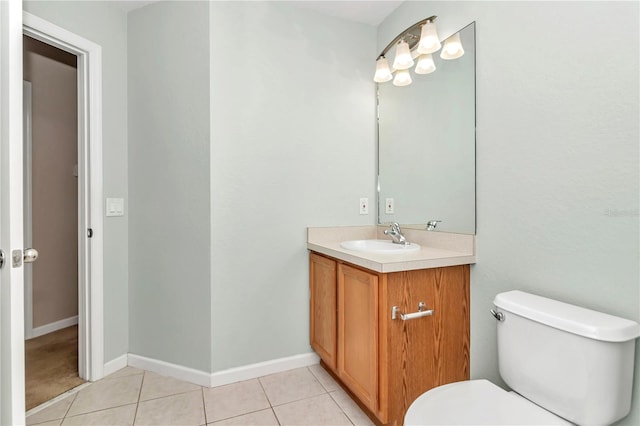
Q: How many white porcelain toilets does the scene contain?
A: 1